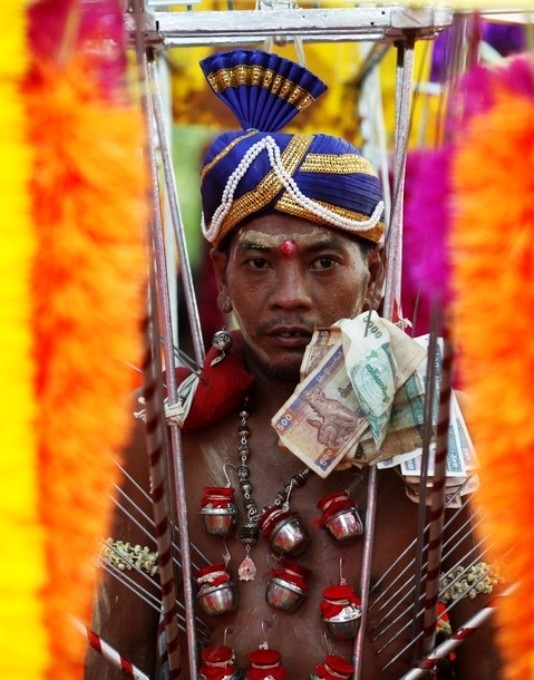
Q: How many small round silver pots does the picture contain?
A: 9